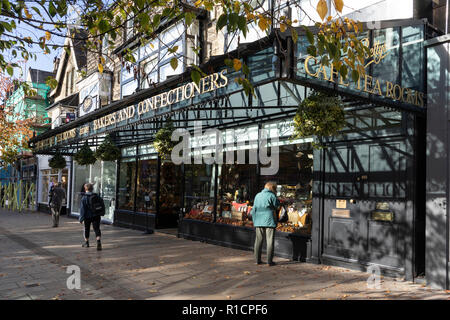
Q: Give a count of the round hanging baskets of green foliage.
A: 5